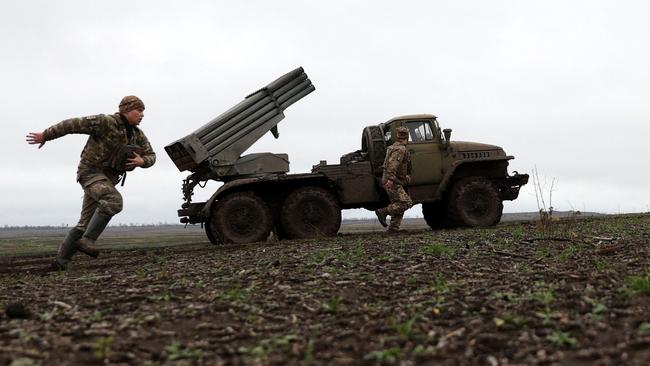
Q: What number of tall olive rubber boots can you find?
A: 2